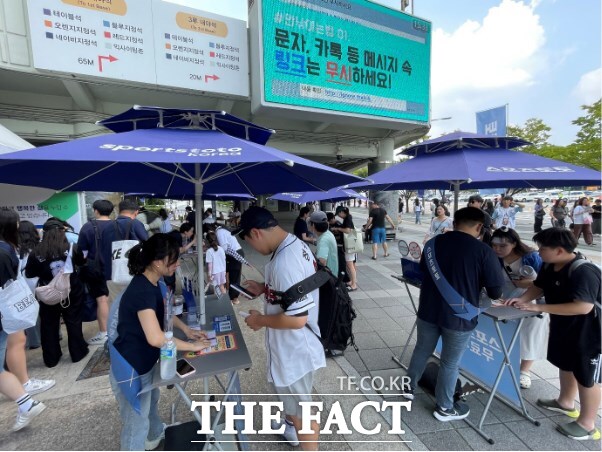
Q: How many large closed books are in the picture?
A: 0